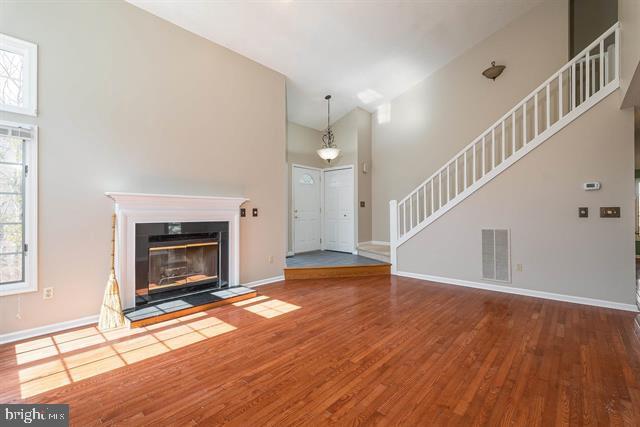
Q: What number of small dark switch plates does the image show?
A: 5